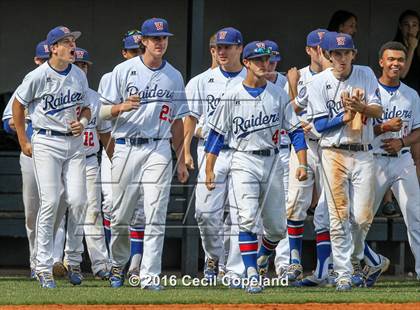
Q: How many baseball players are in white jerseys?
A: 13